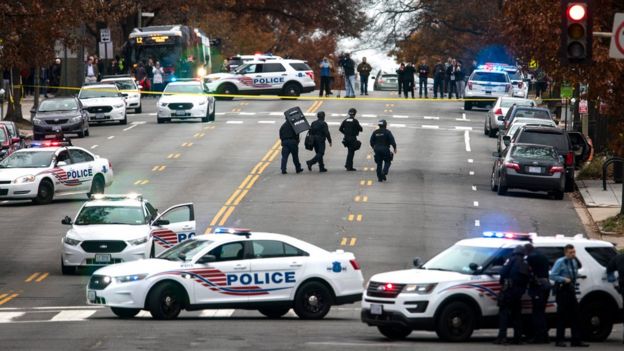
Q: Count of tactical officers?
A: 4